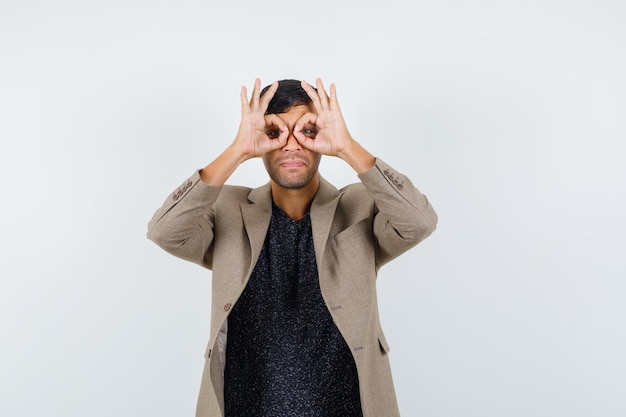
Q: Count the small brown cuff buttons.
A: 8